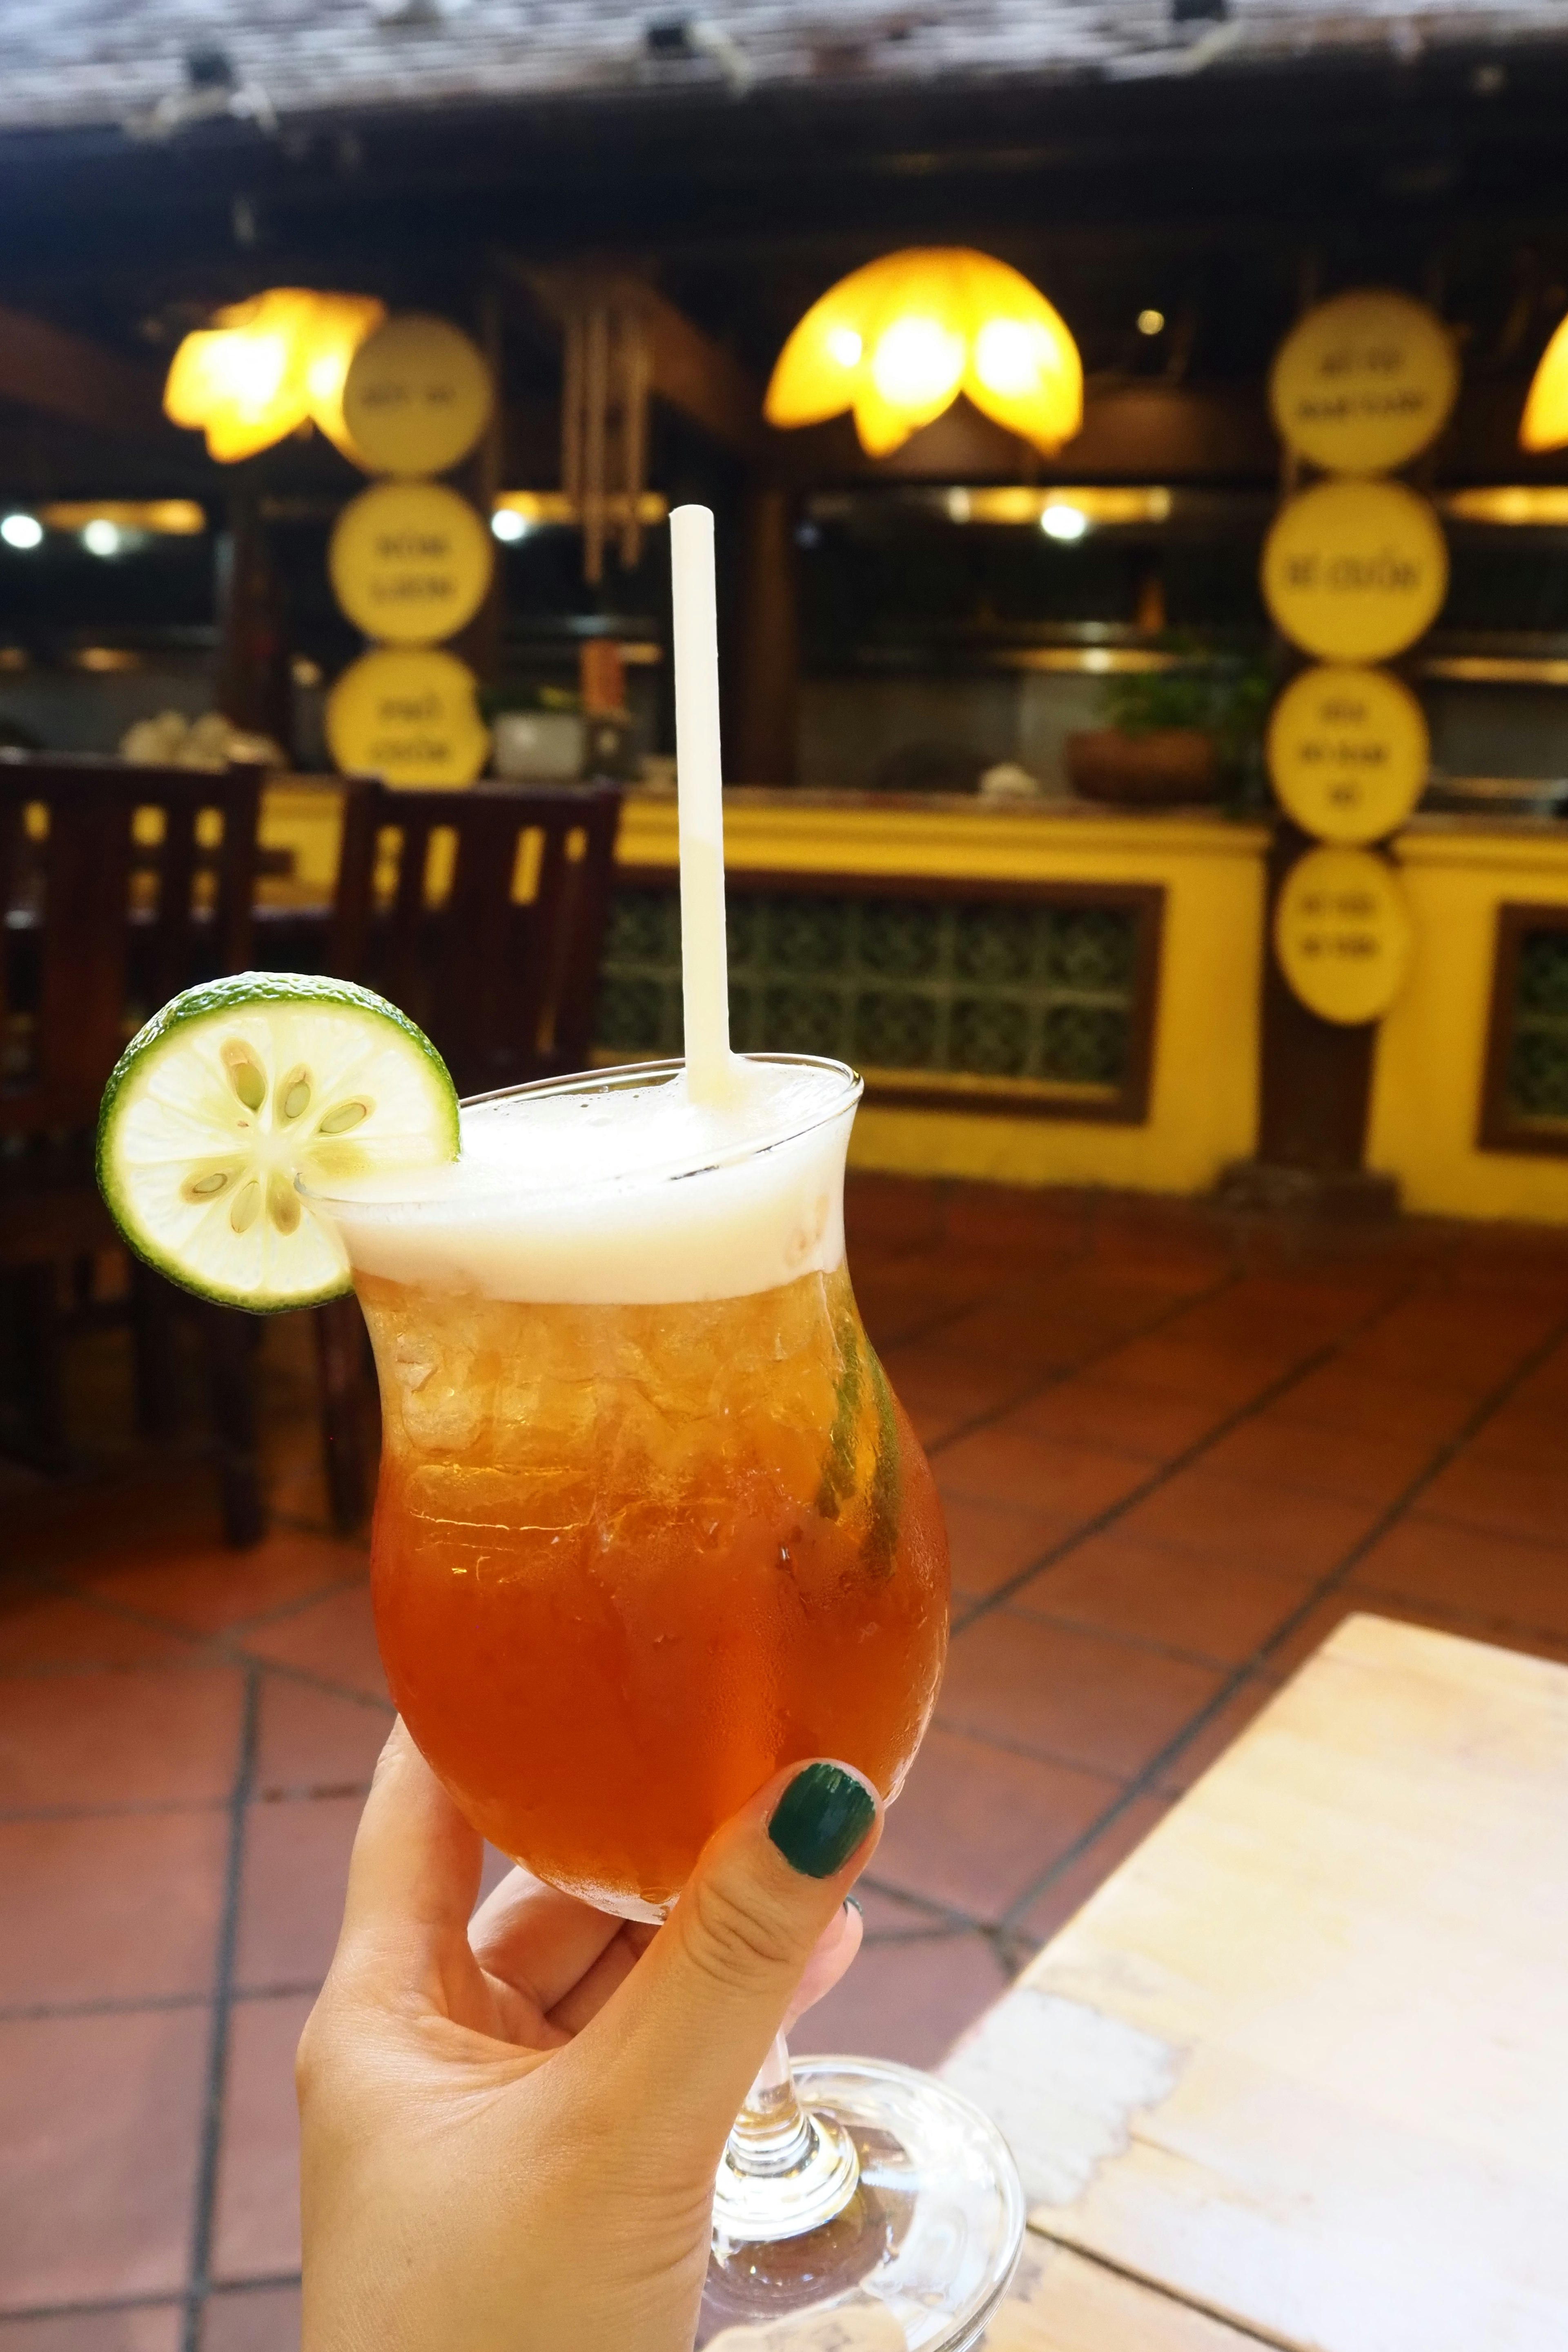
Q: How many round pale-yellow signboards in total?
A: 7